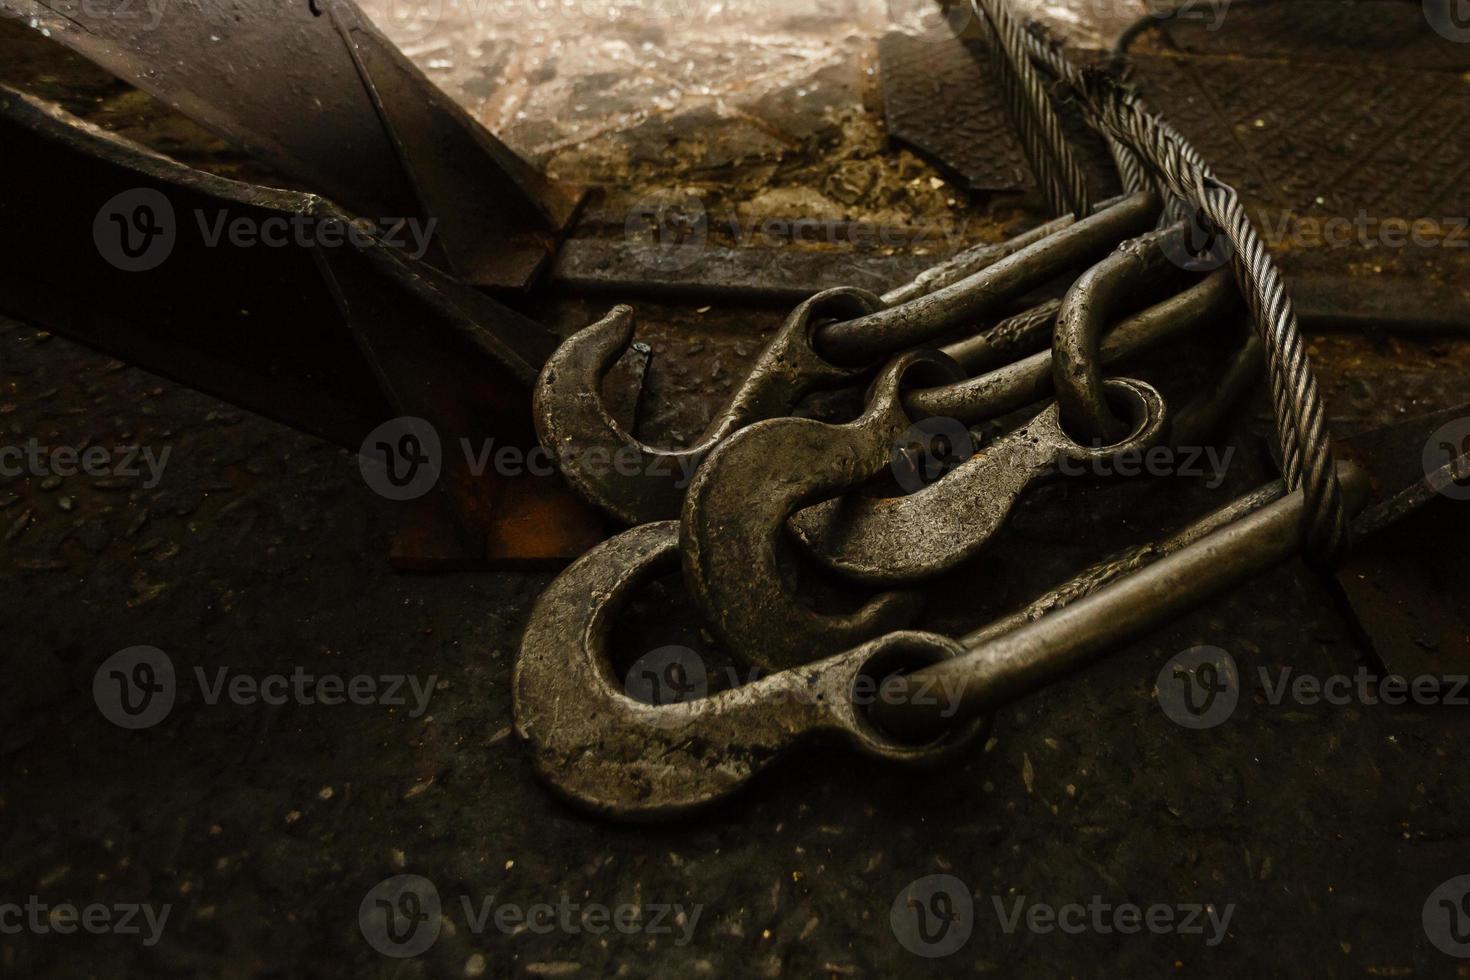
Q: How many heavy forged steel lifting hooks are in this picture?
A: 4